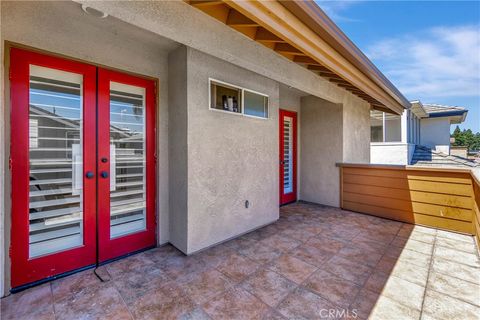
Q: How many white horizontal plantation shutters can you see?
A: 3